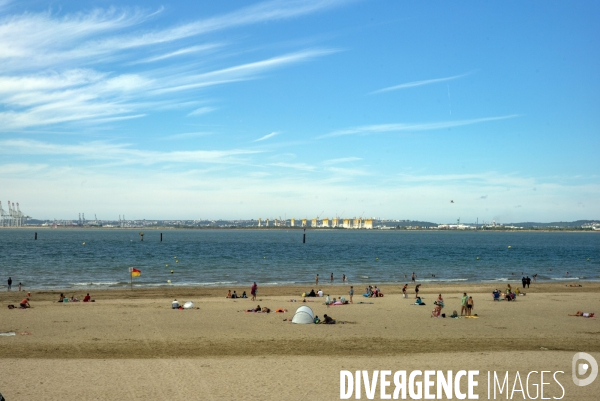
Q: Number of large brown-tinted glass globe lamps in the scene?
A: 0